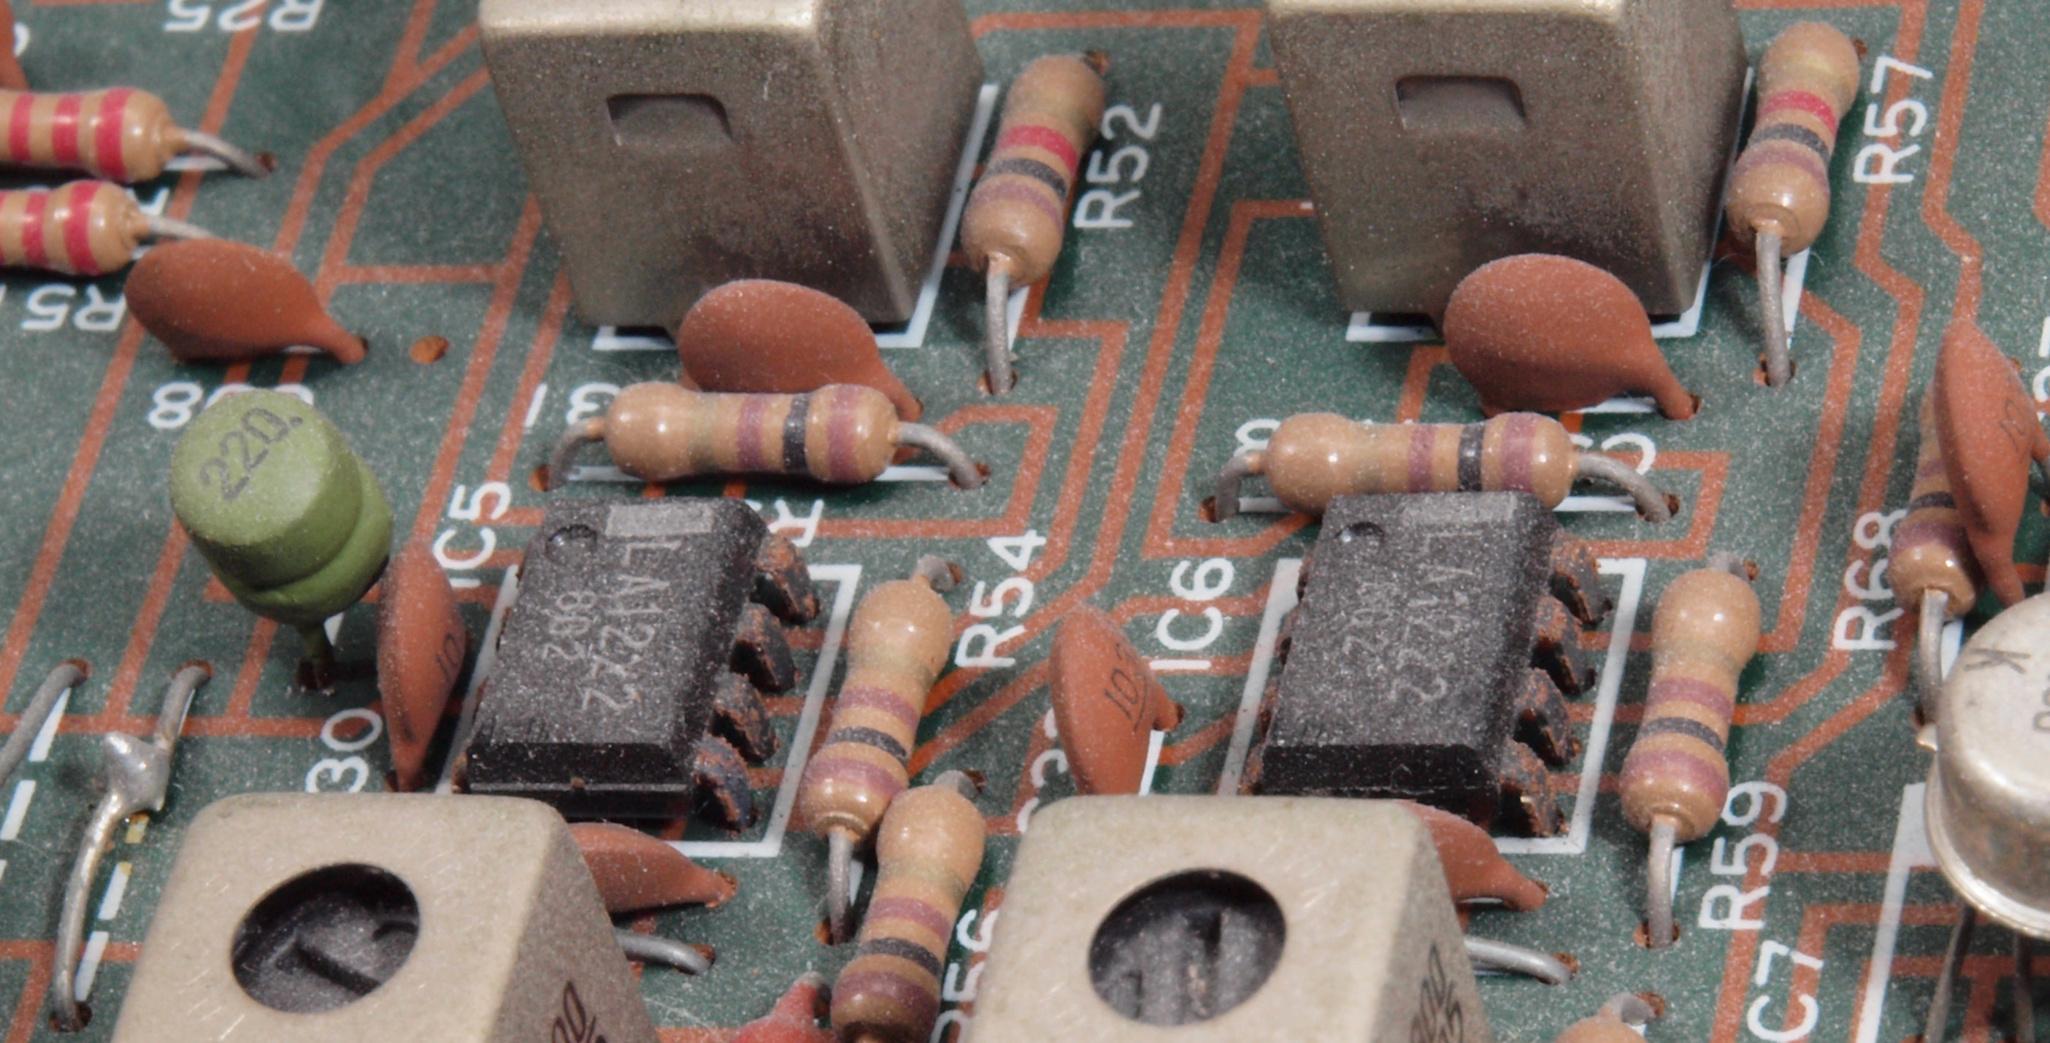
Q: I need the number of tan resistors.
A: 11